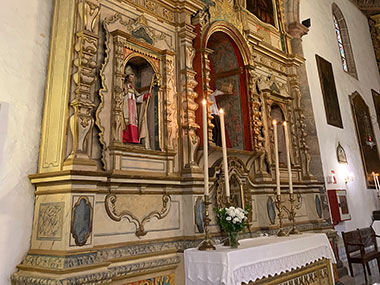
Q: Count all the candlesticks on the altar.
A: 4